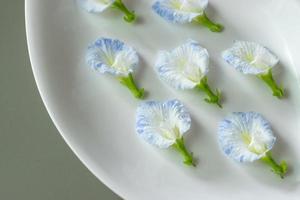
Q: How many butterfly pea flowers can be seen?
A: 7